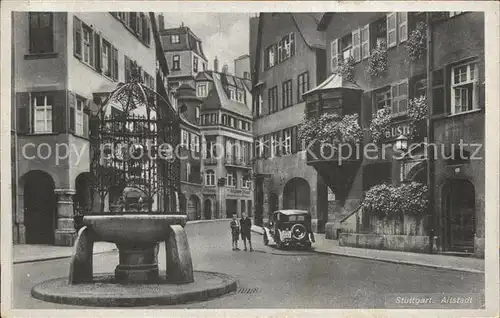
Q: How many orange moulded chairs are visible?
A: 0